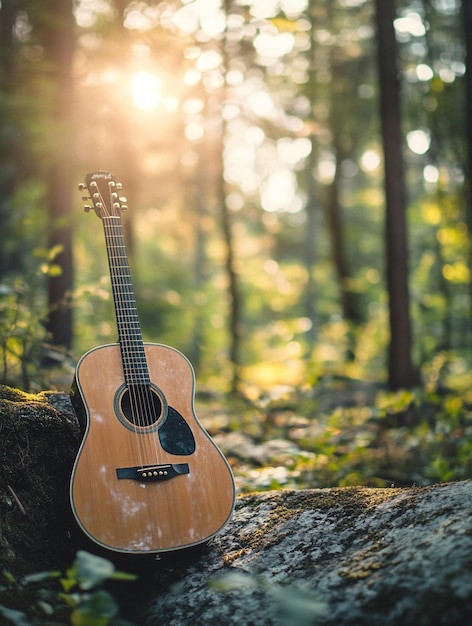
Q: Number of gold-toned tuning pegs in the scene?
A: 6